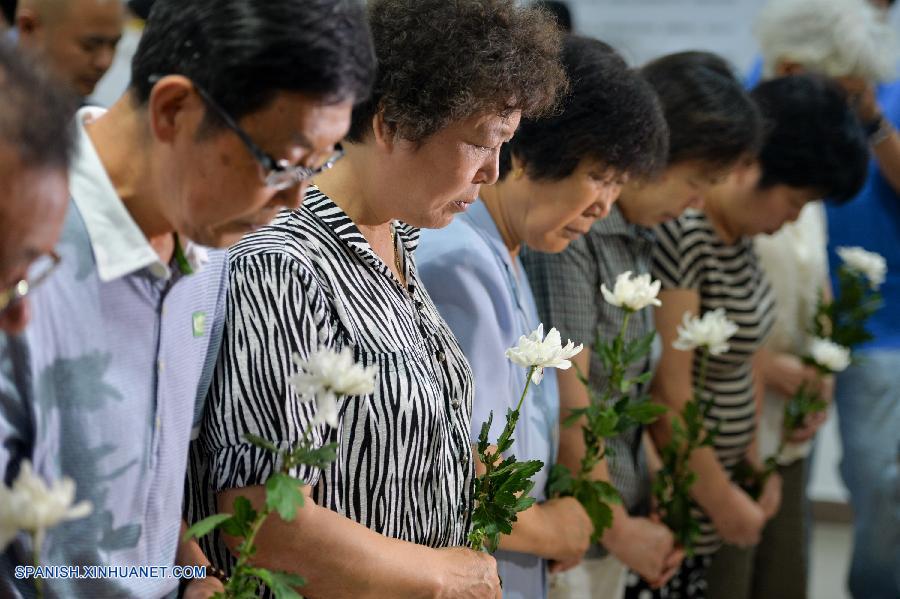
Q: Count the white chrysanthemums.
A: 7